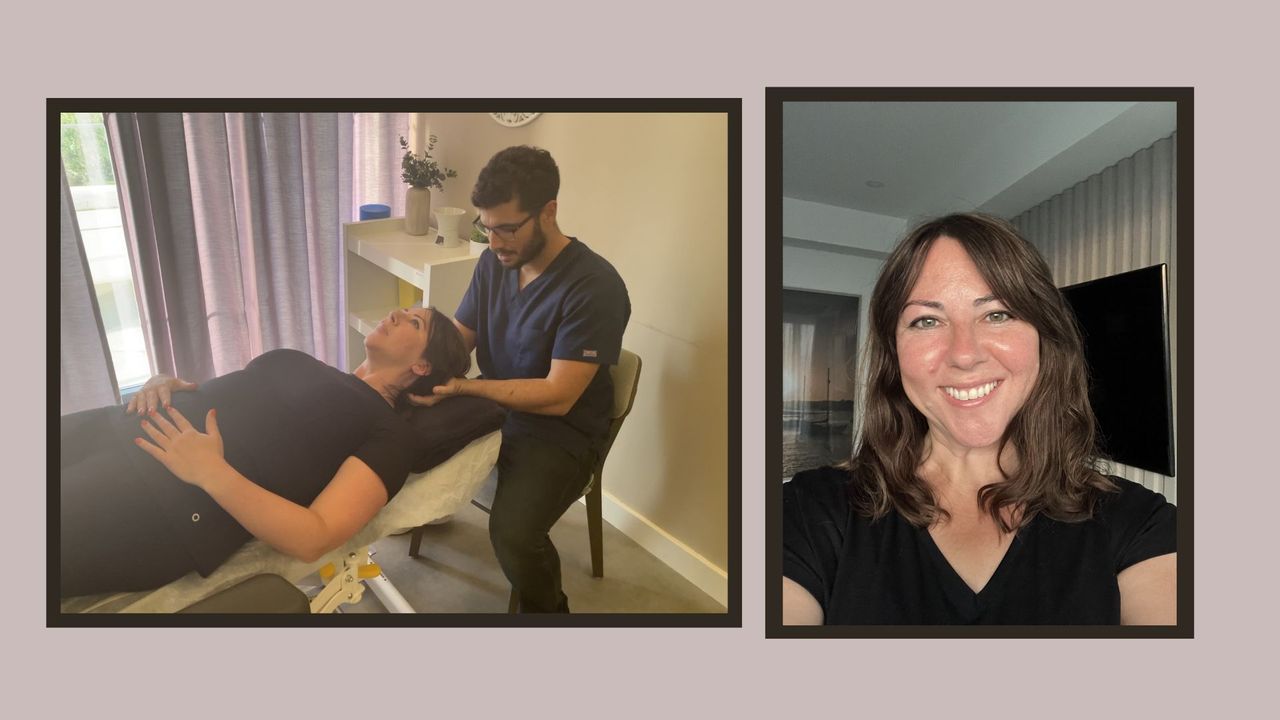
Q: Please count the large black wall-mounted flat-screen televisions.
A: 1